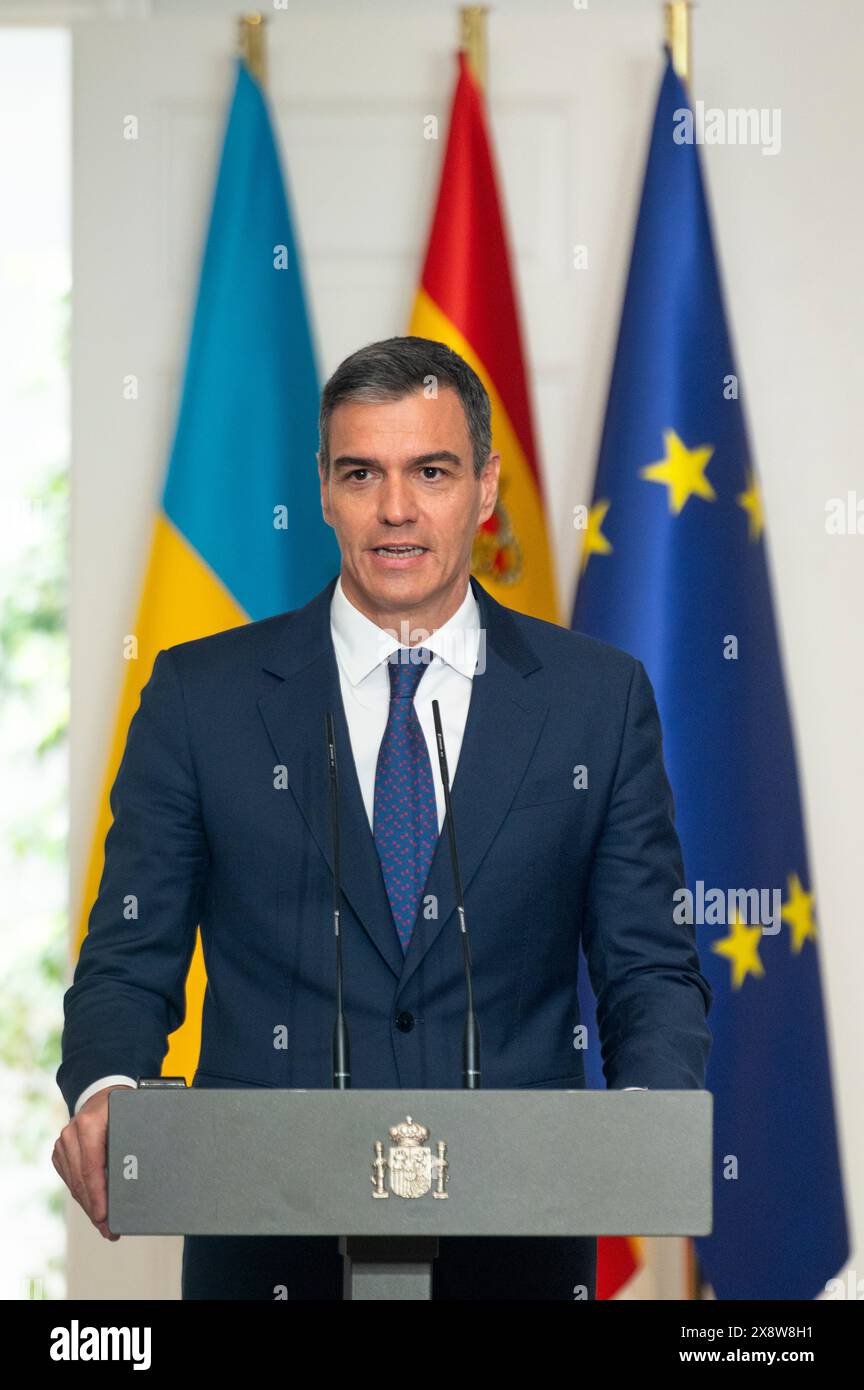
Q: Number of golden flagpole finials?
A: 3